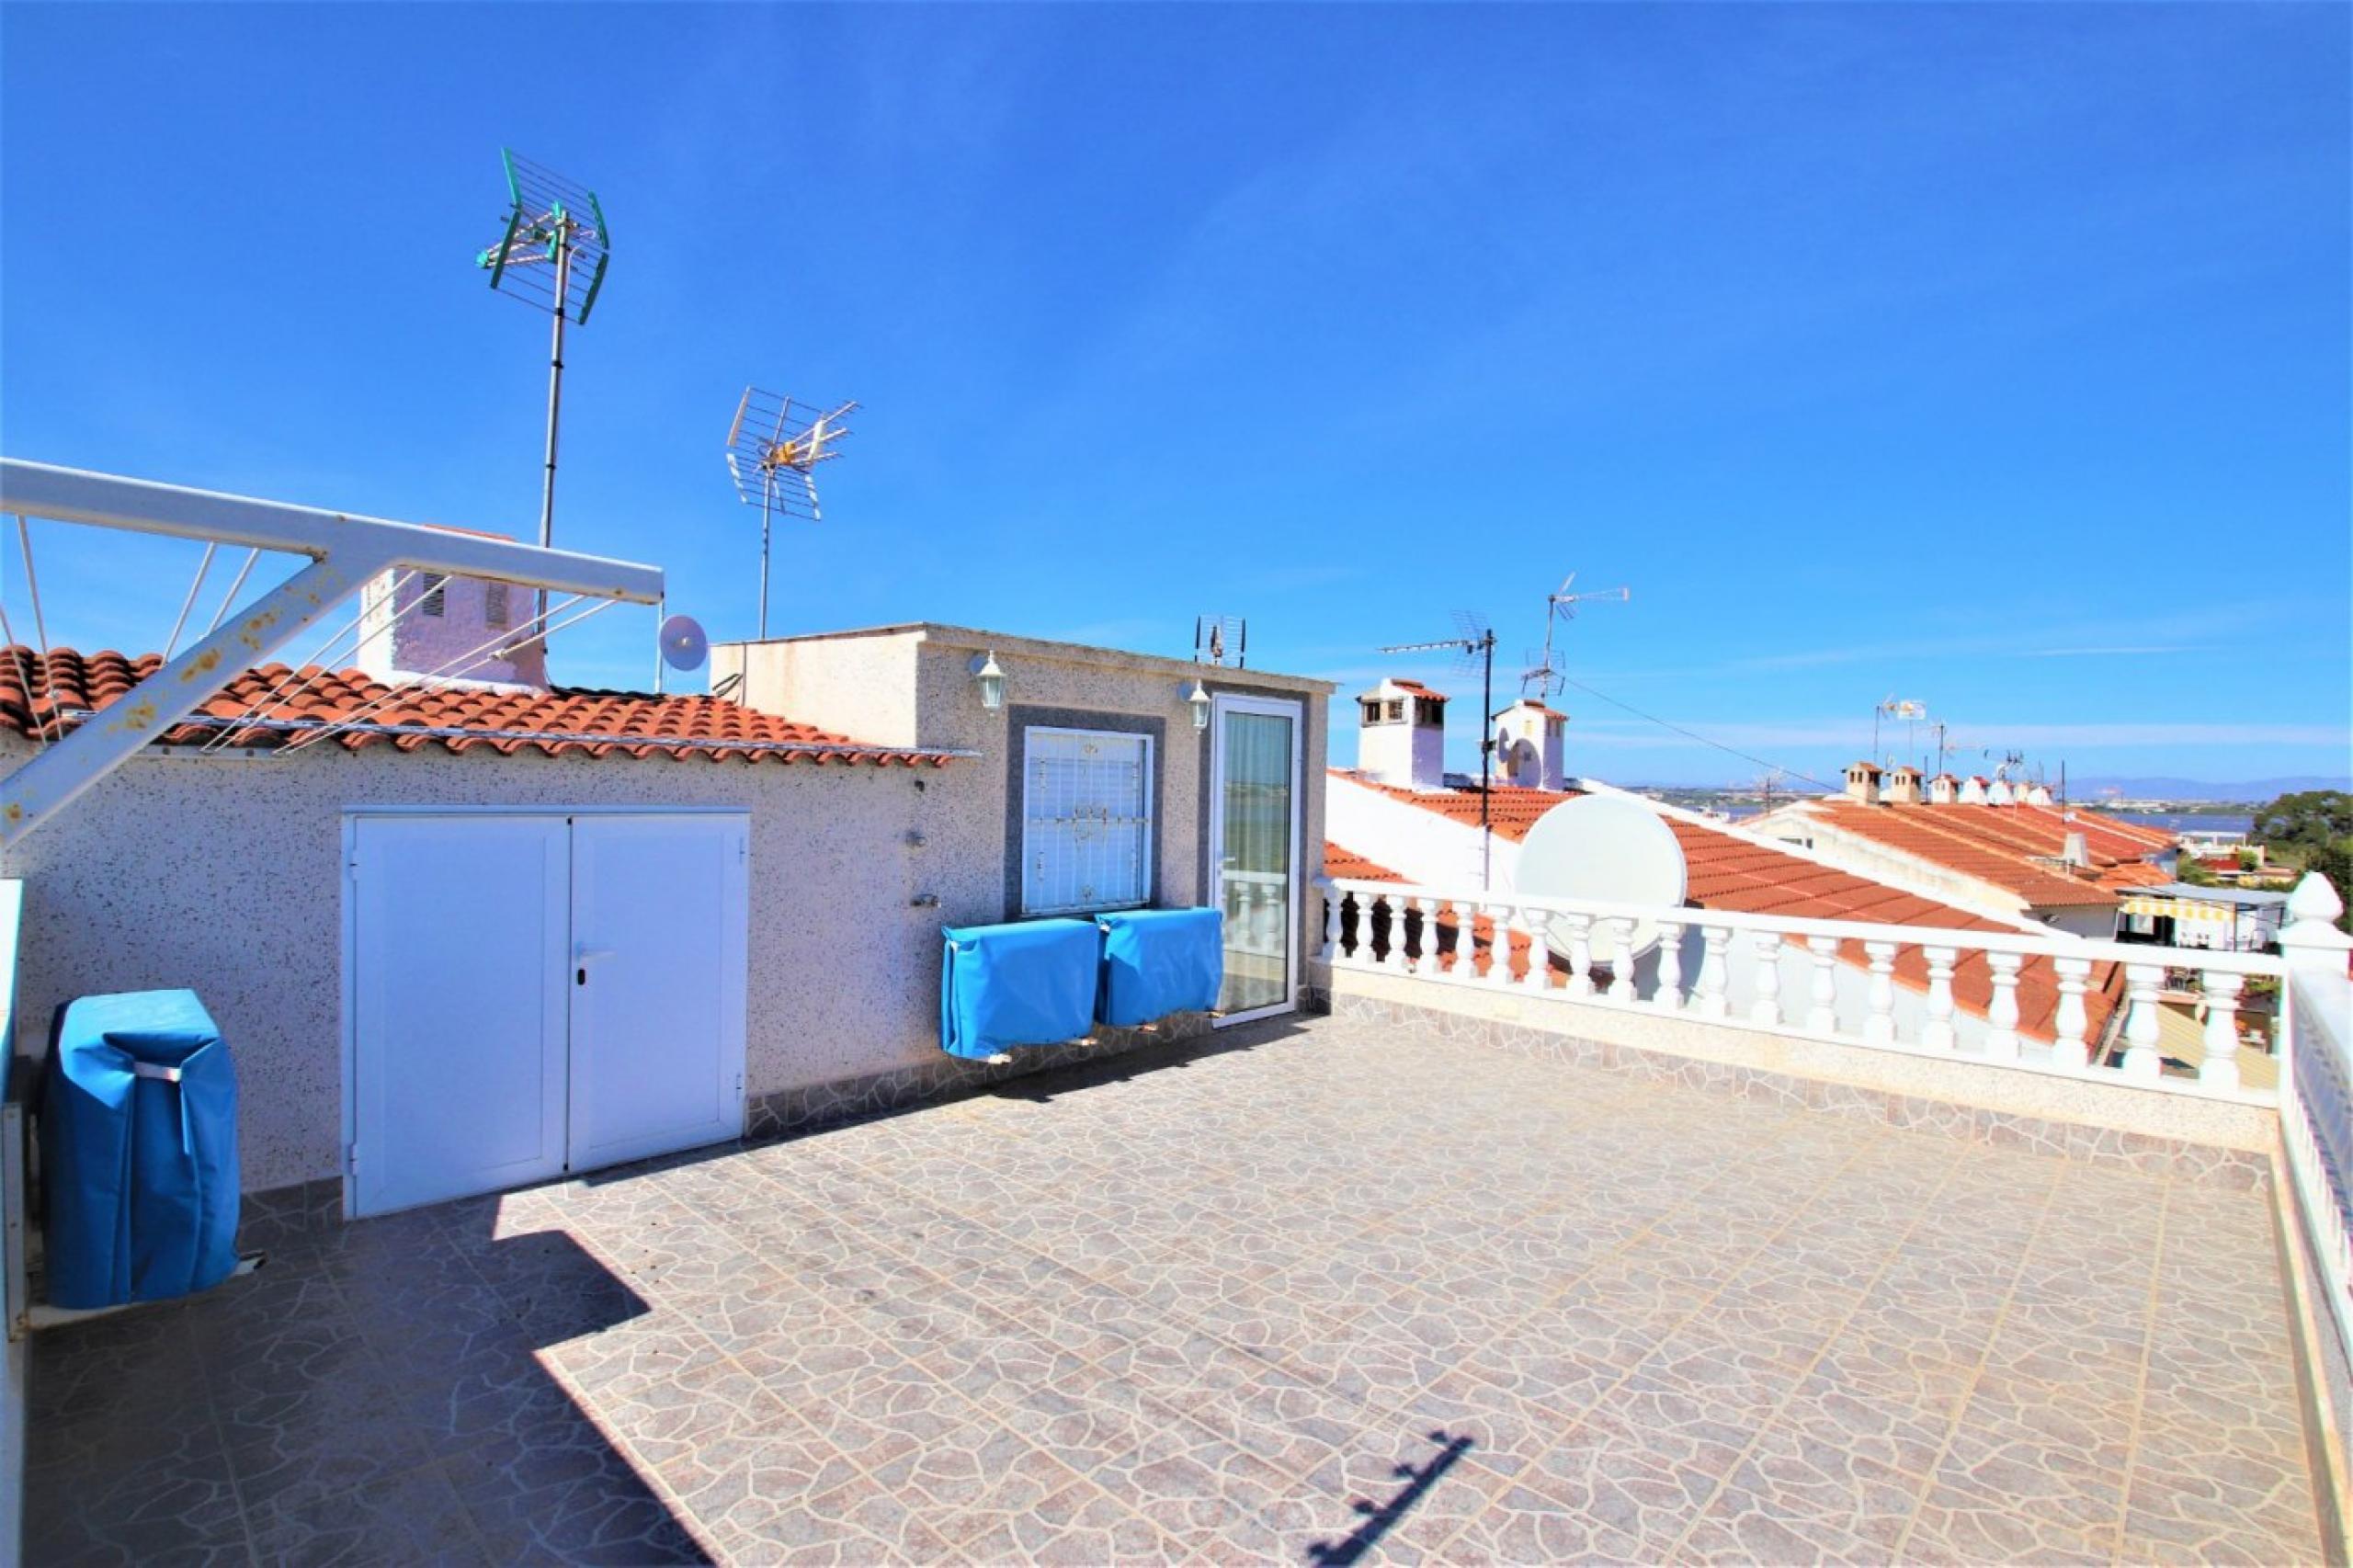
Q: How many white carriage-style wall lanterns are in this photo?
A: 2